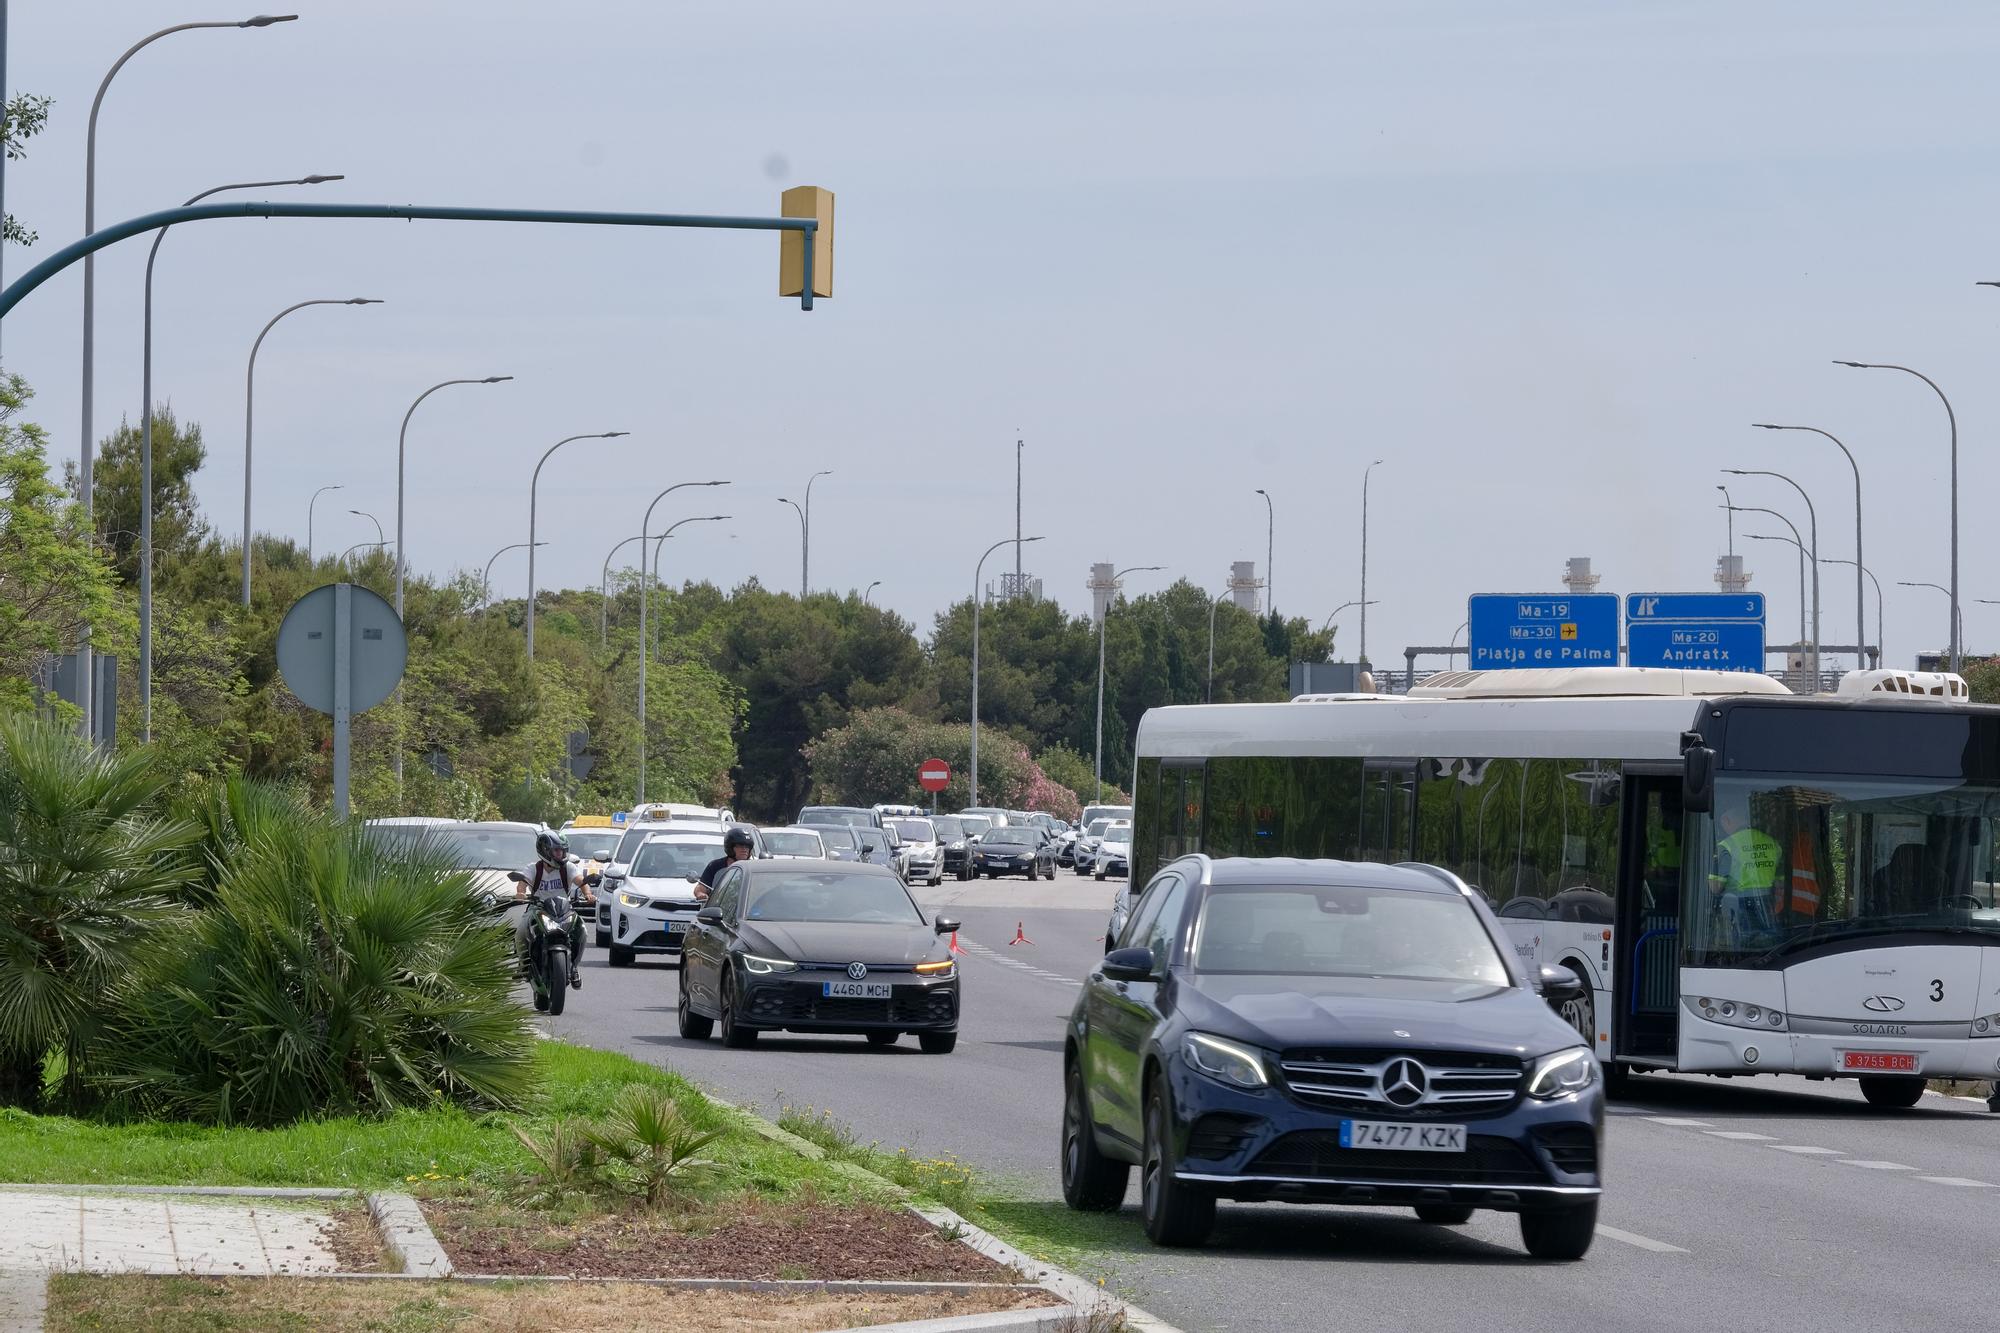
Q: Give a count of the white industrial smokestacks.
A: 4